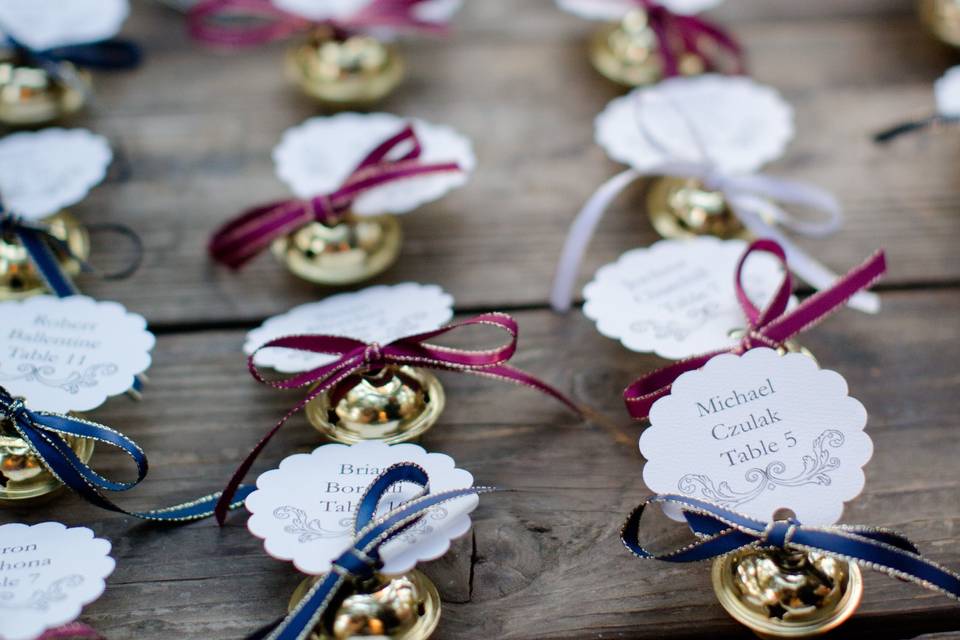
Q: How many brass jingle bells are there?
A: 12